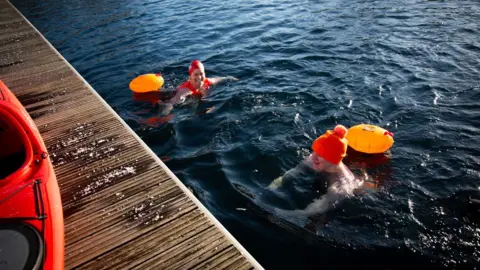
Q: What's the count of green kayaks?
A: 0